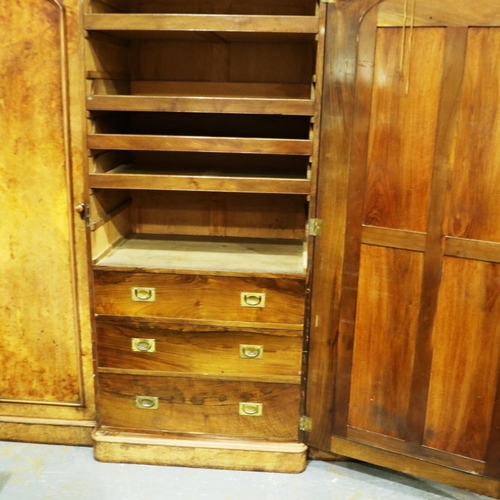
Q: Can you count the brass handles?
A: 6